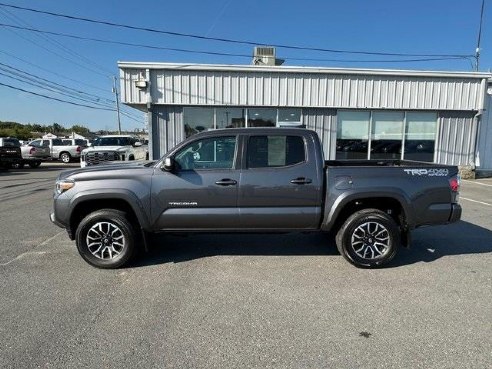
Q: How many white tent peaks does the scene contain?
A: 2